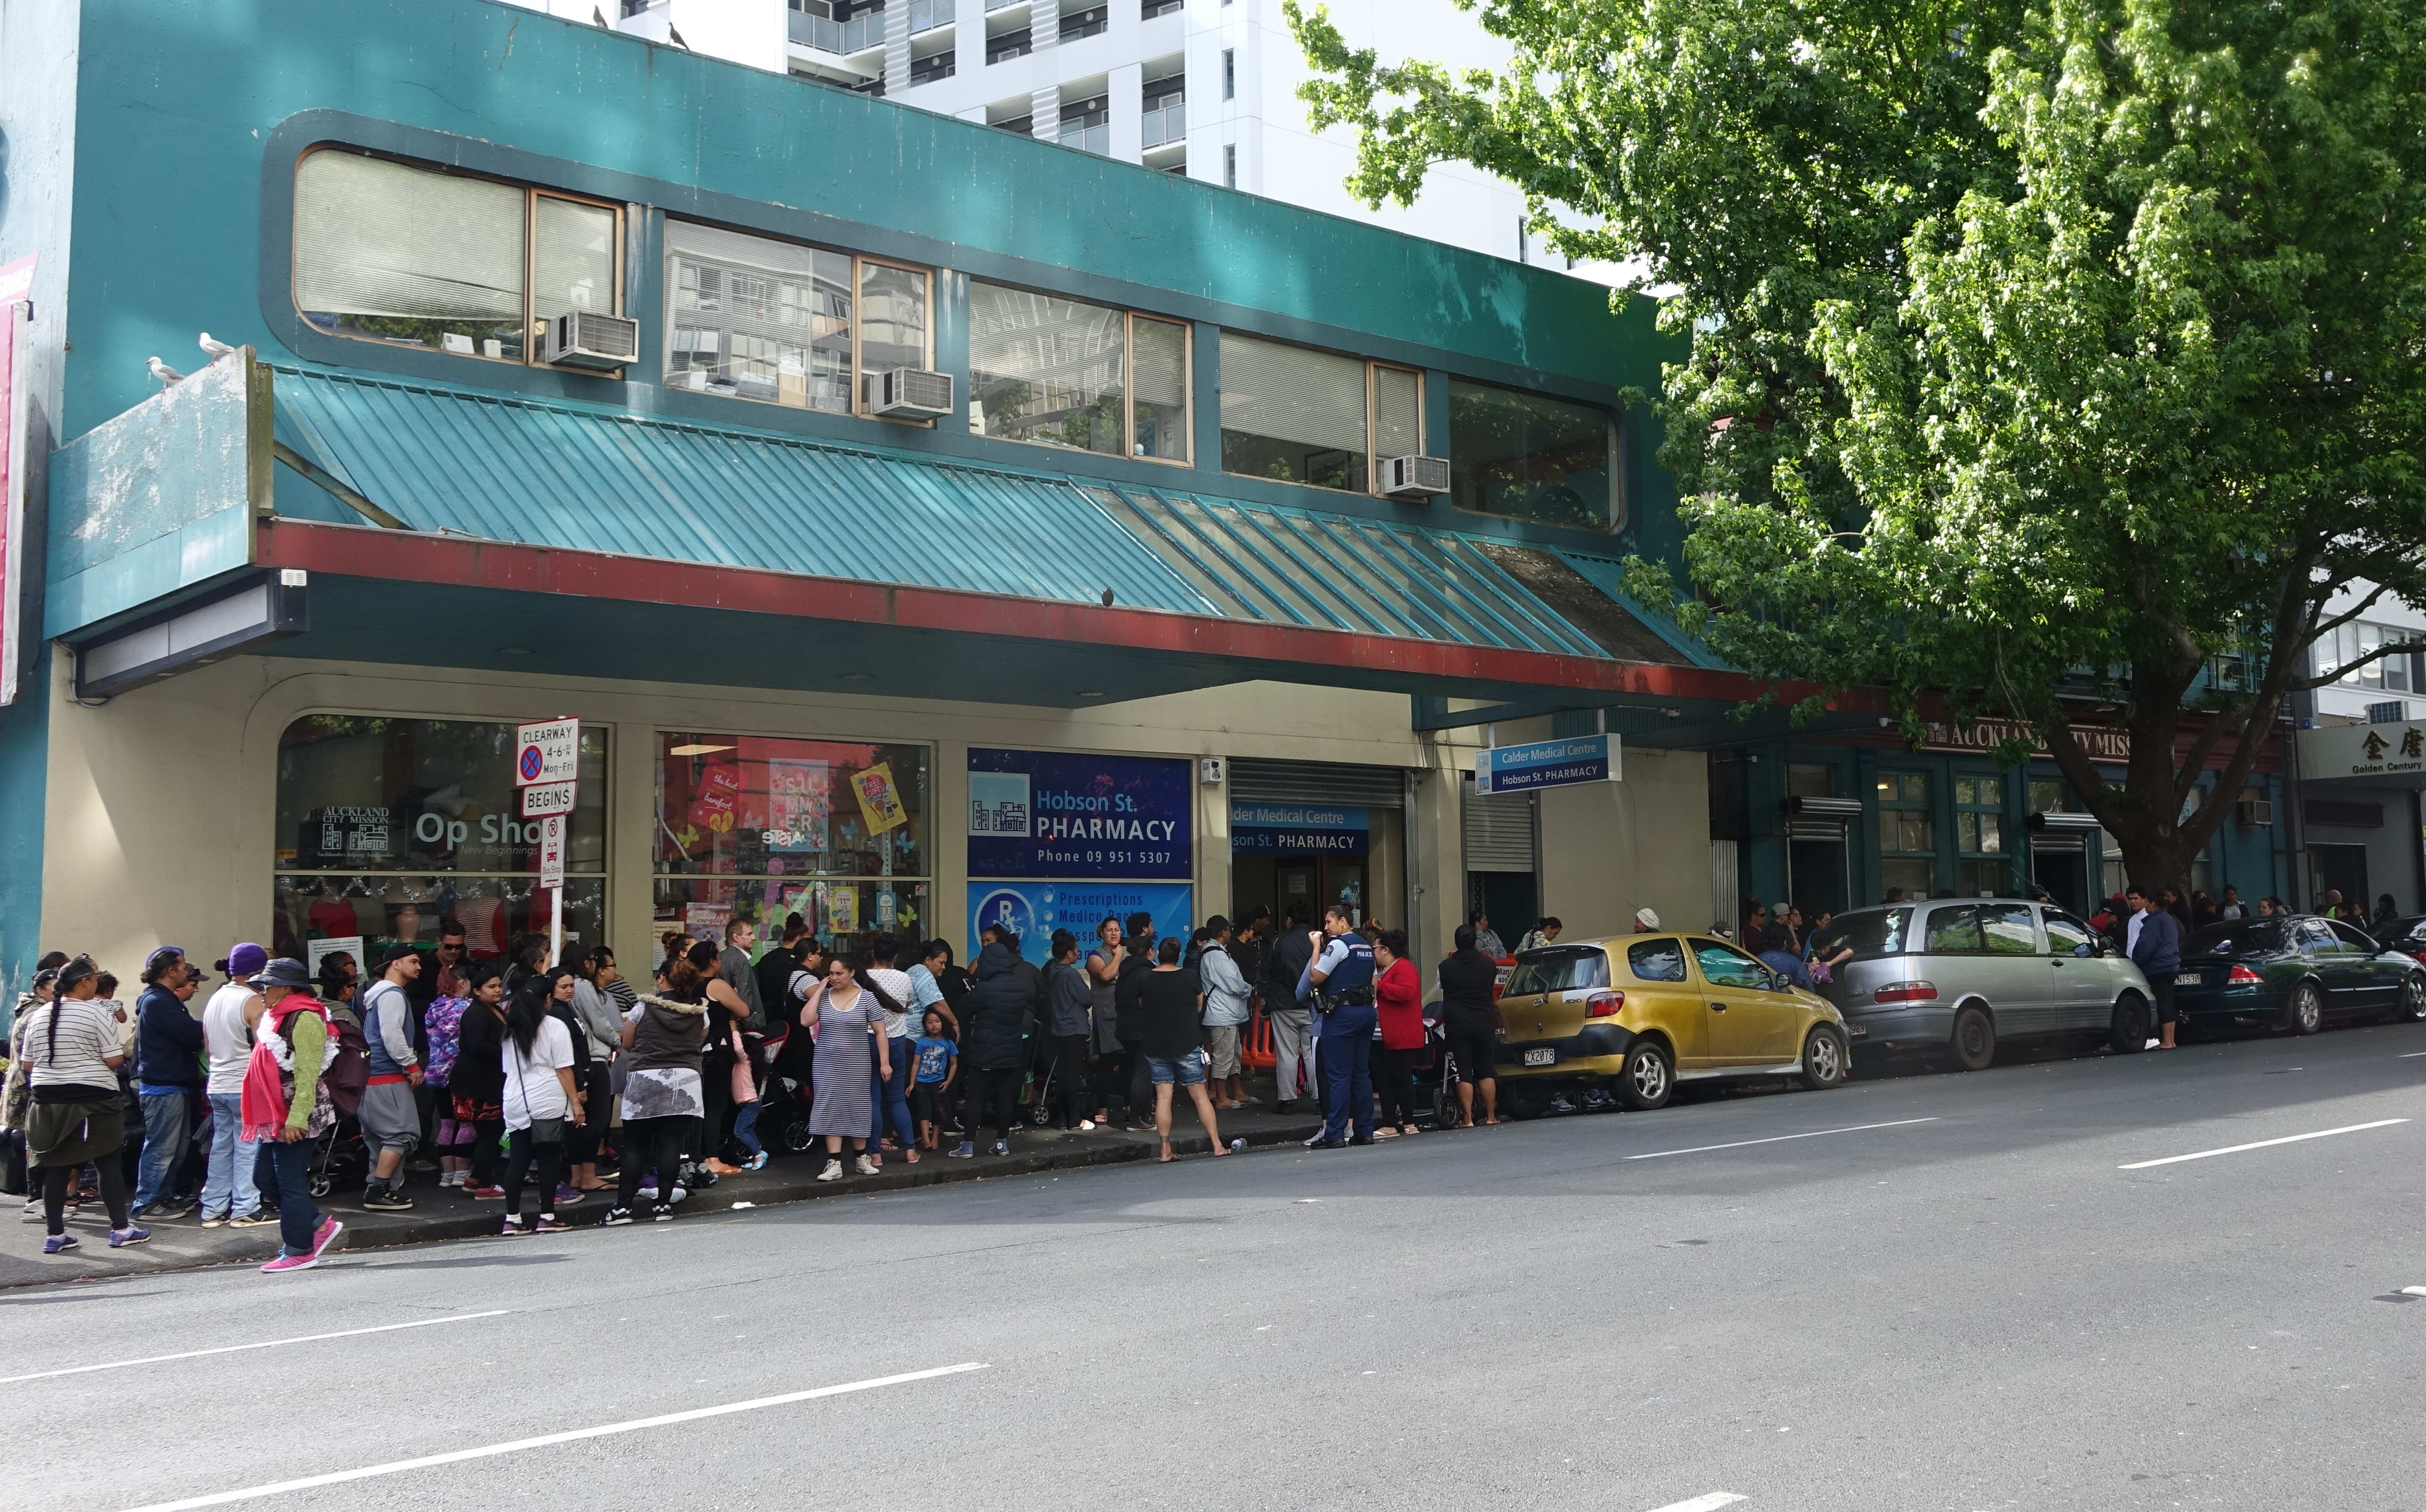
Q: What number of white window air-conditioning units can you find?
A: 3